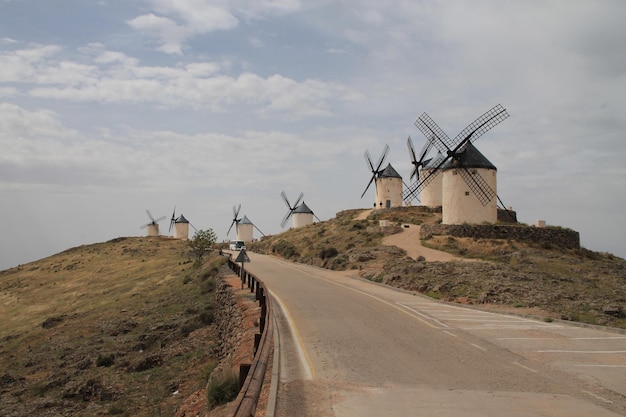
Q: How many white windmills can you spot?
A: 7